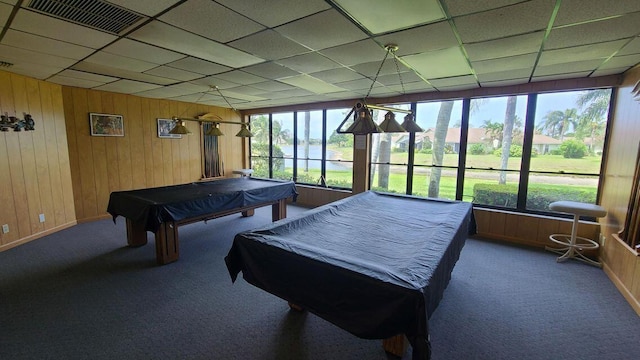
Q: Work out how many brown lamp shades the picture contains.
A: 6